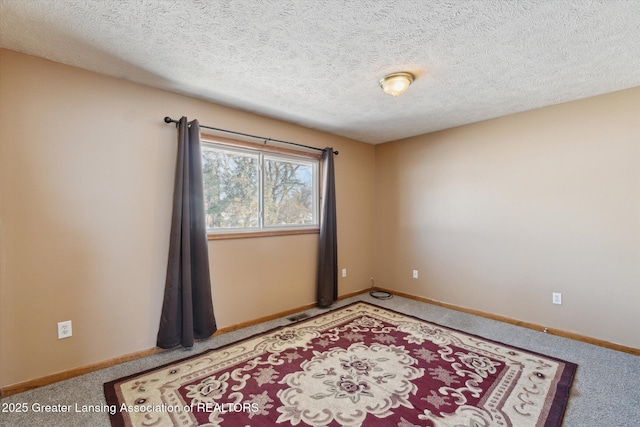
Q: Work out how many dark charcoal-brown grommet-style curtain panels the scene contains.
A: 2